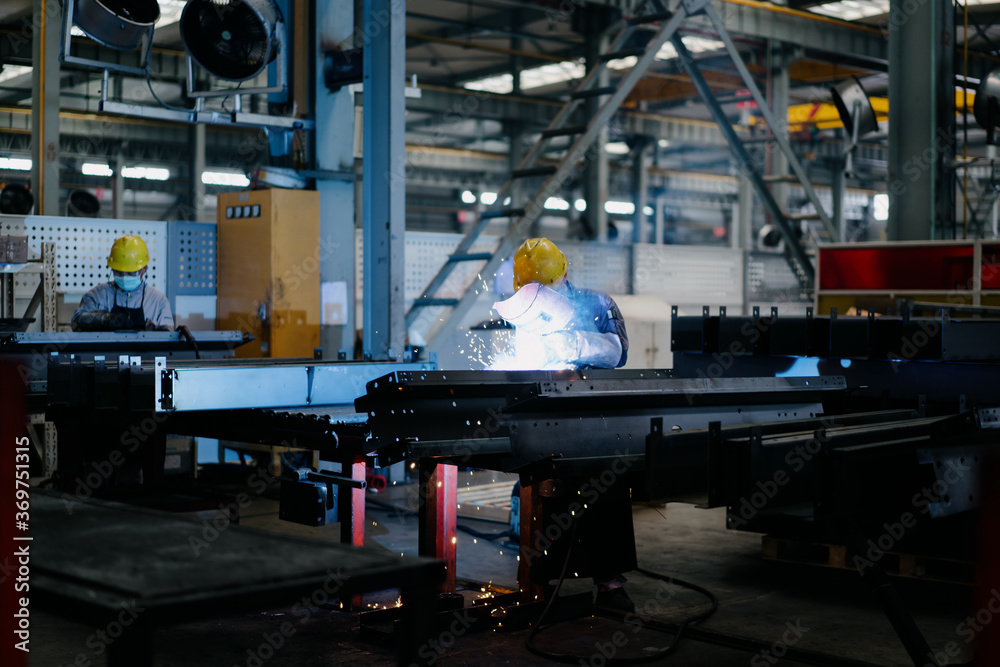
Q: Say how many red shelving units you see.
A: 1